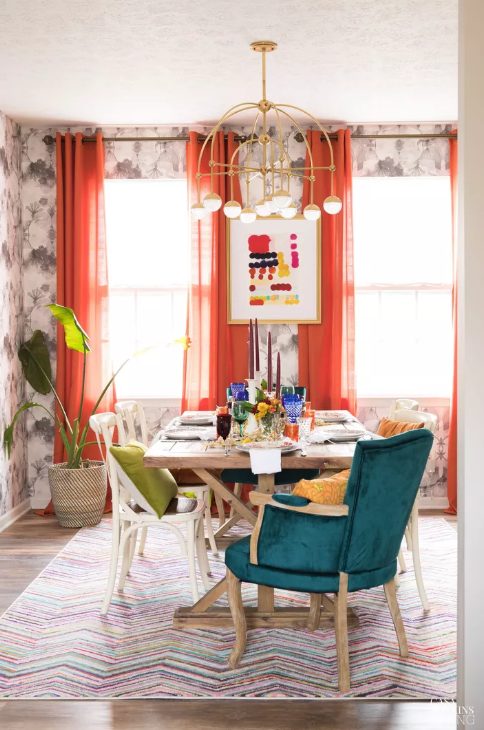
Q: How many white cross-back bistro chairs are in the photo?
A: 4